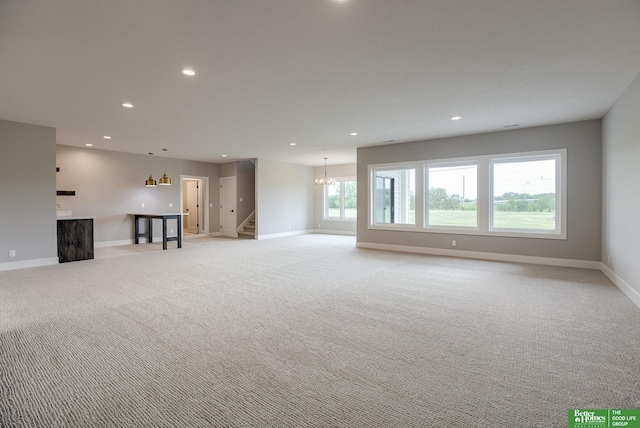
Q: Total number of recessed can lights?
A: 9